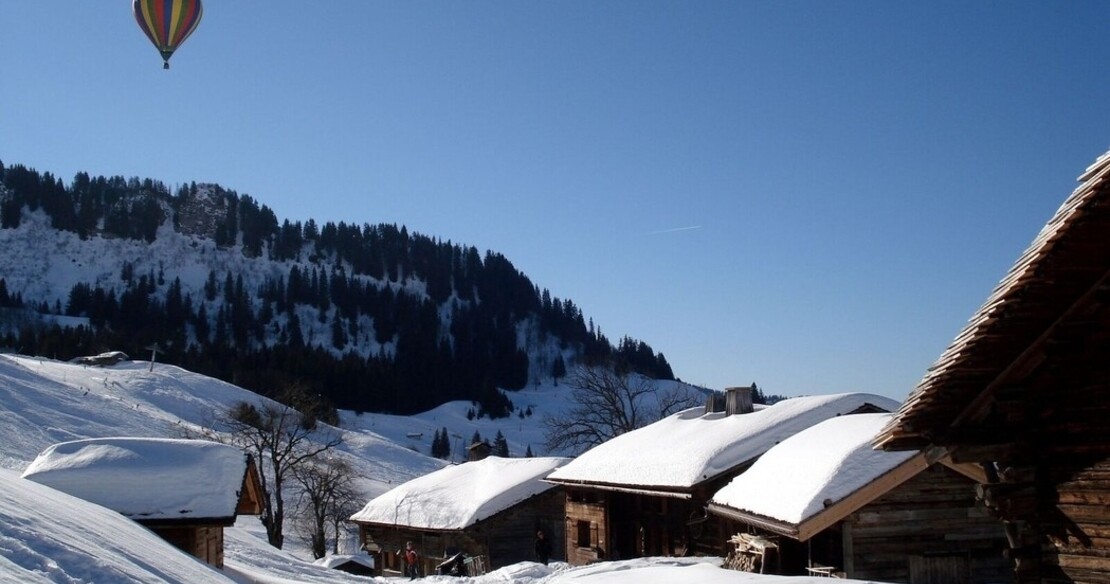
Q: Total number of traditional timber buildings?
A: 5